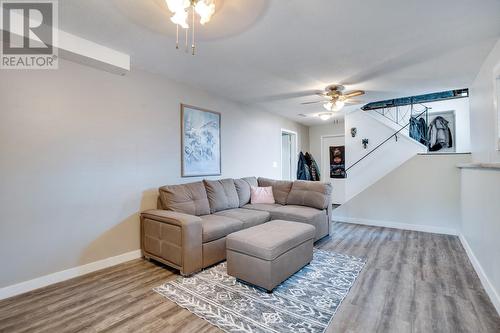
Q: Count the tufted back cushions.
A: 5